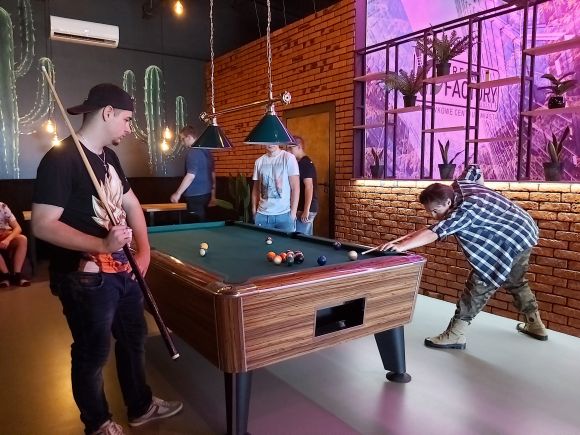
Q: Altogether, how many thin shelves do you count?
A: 9